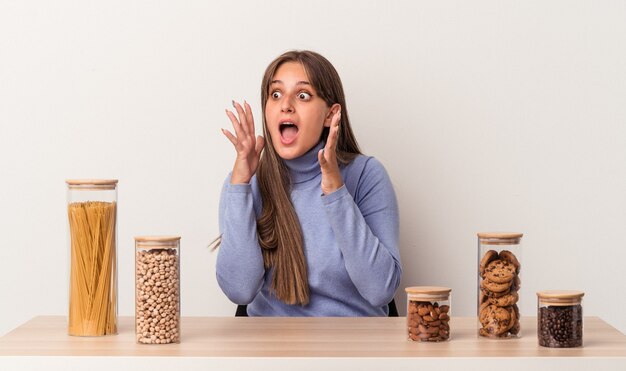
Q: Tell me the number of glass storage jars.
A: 5